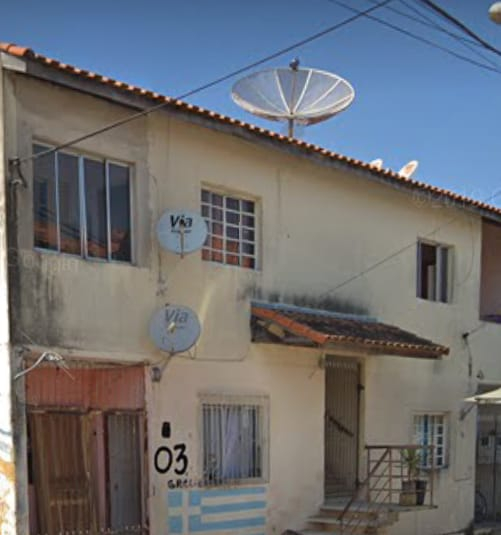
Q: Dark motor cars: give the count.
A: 0